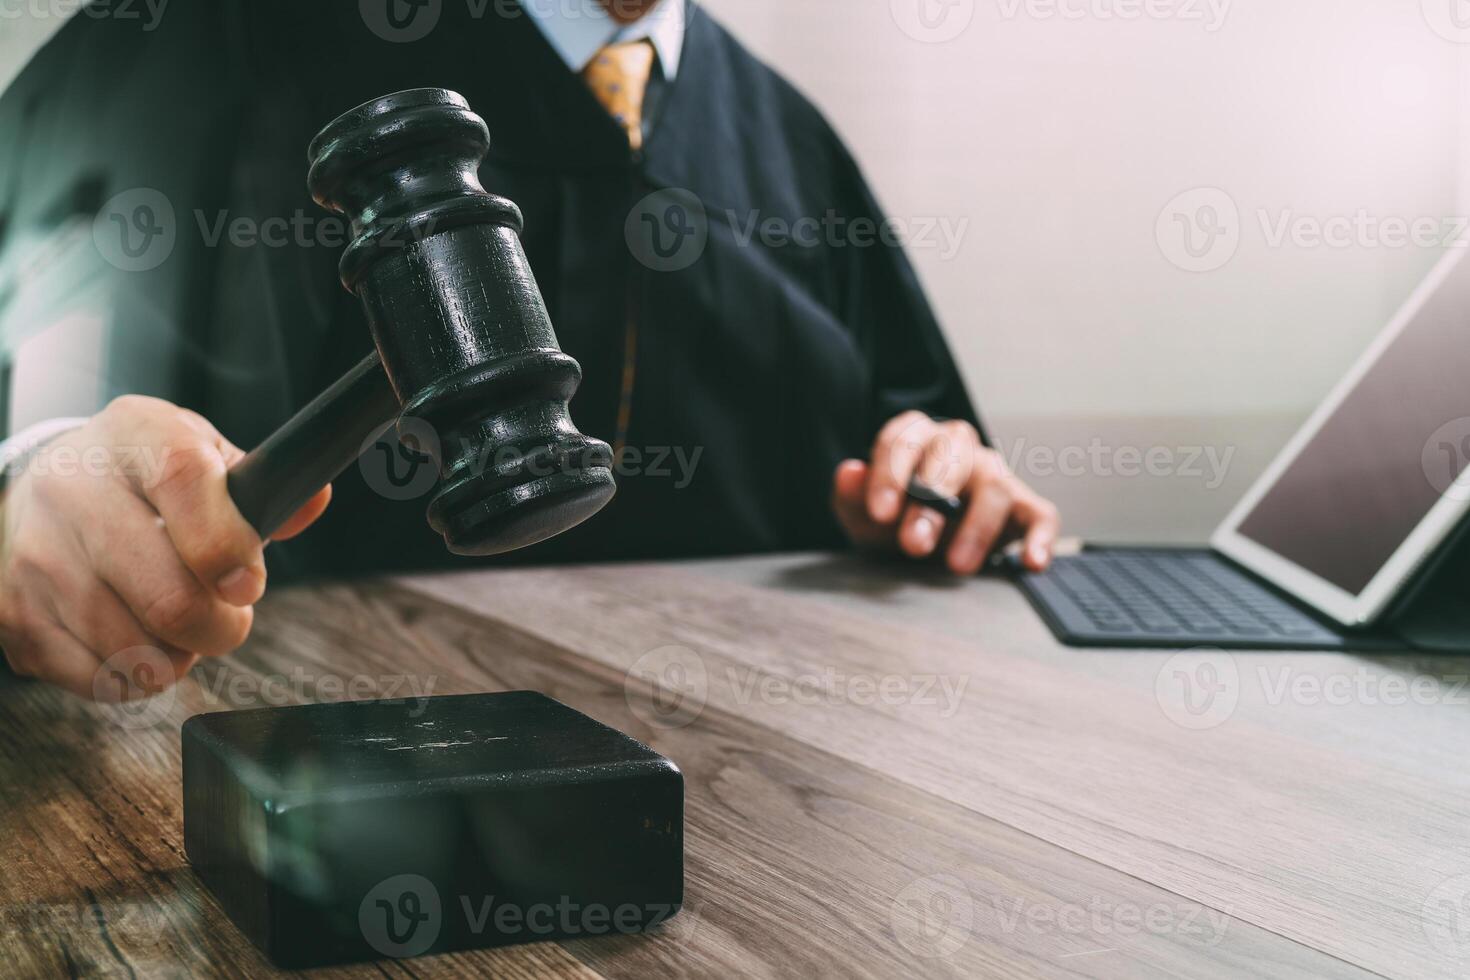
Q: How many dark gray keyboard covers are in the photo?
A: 1